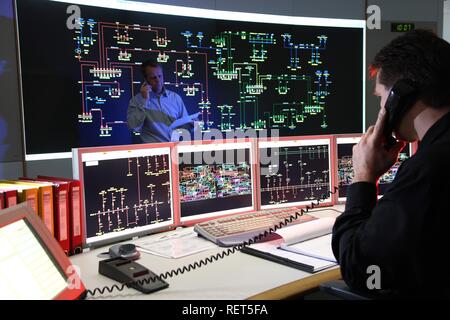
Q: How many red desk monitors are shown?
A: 5